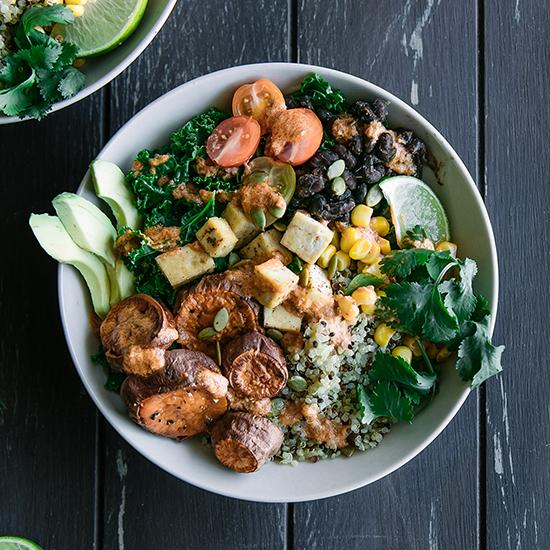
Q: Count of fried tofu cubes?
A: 8